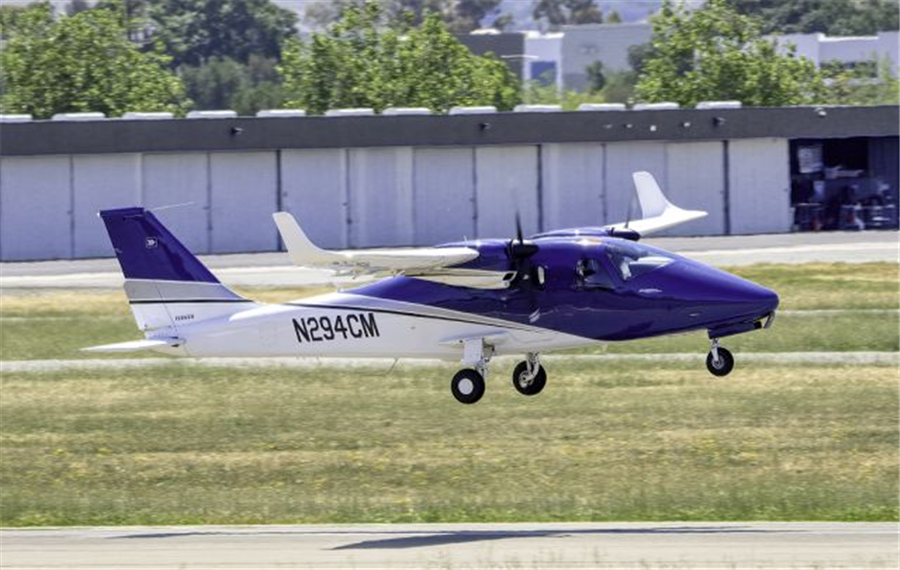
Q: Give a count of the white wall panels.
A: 12